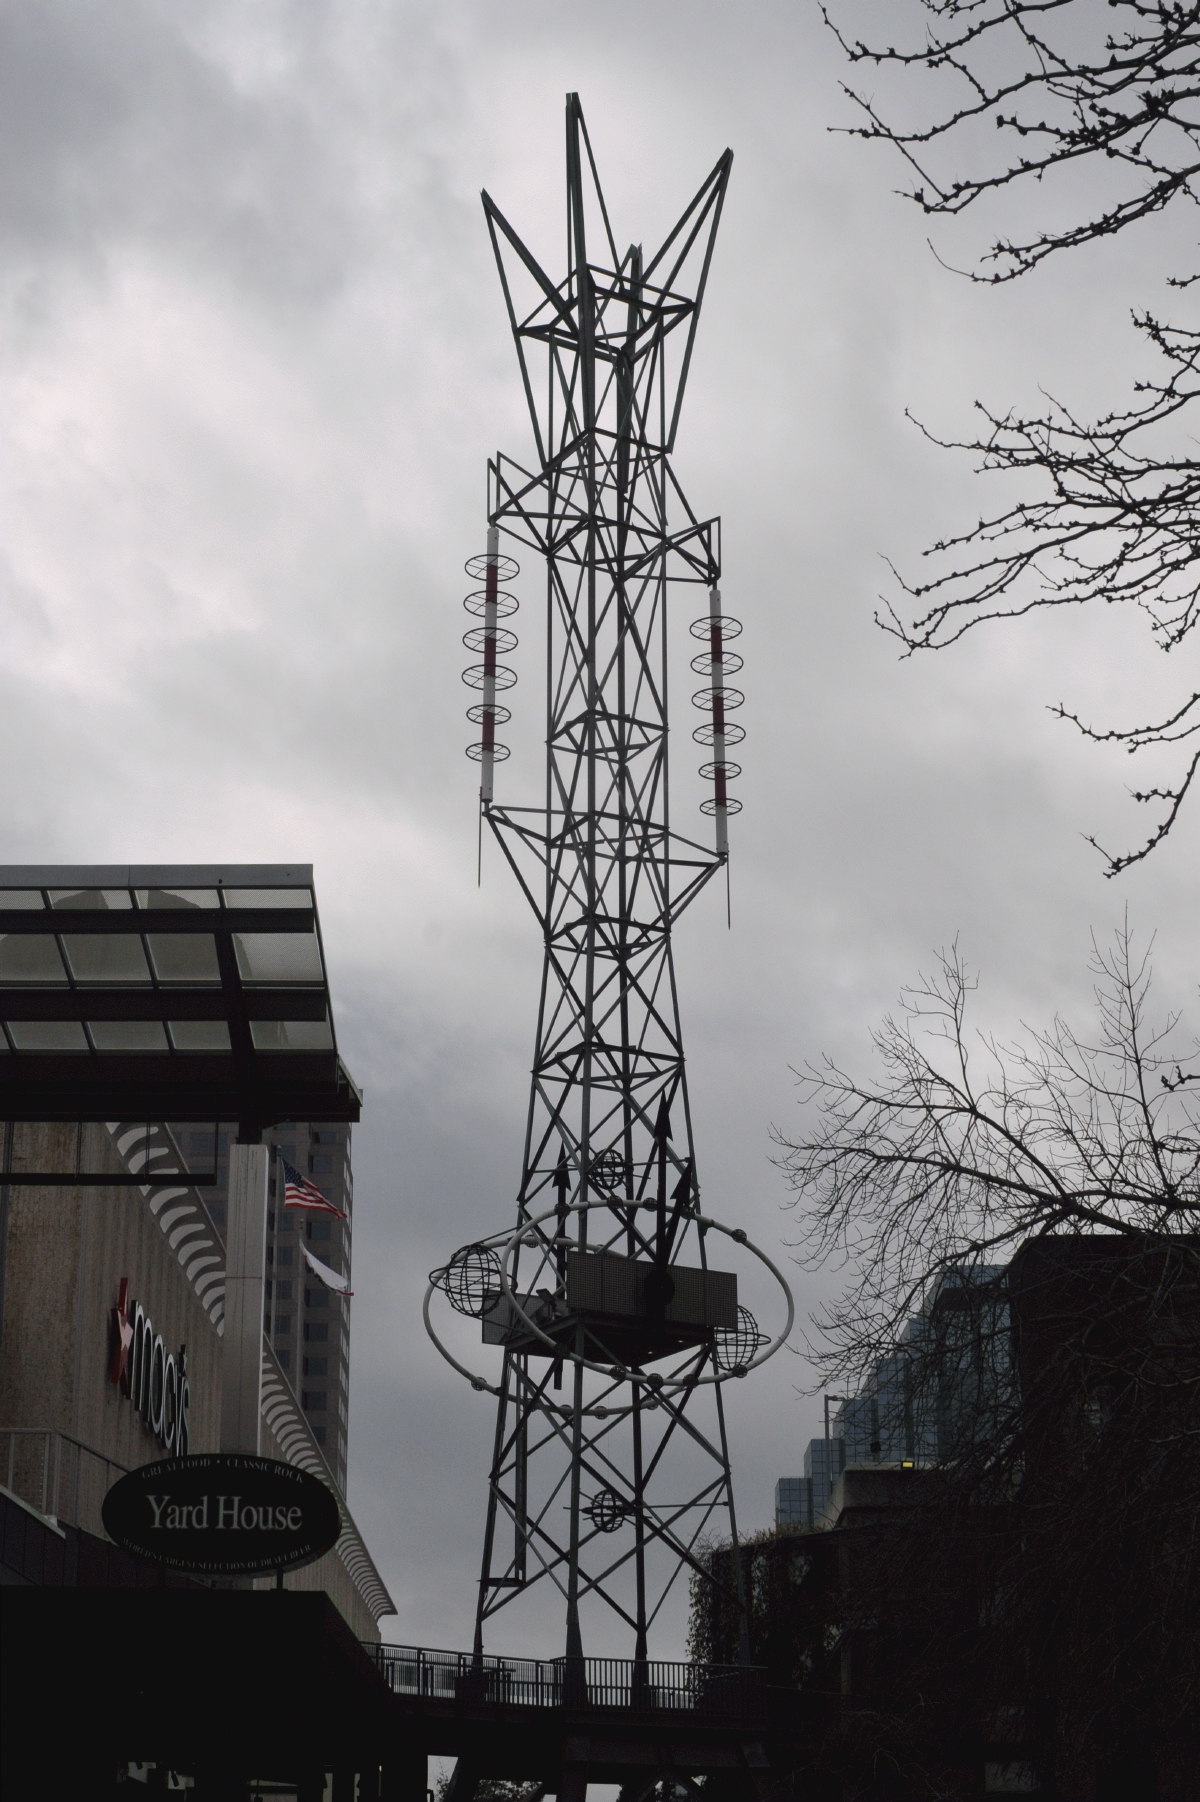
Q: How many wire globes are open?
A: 4